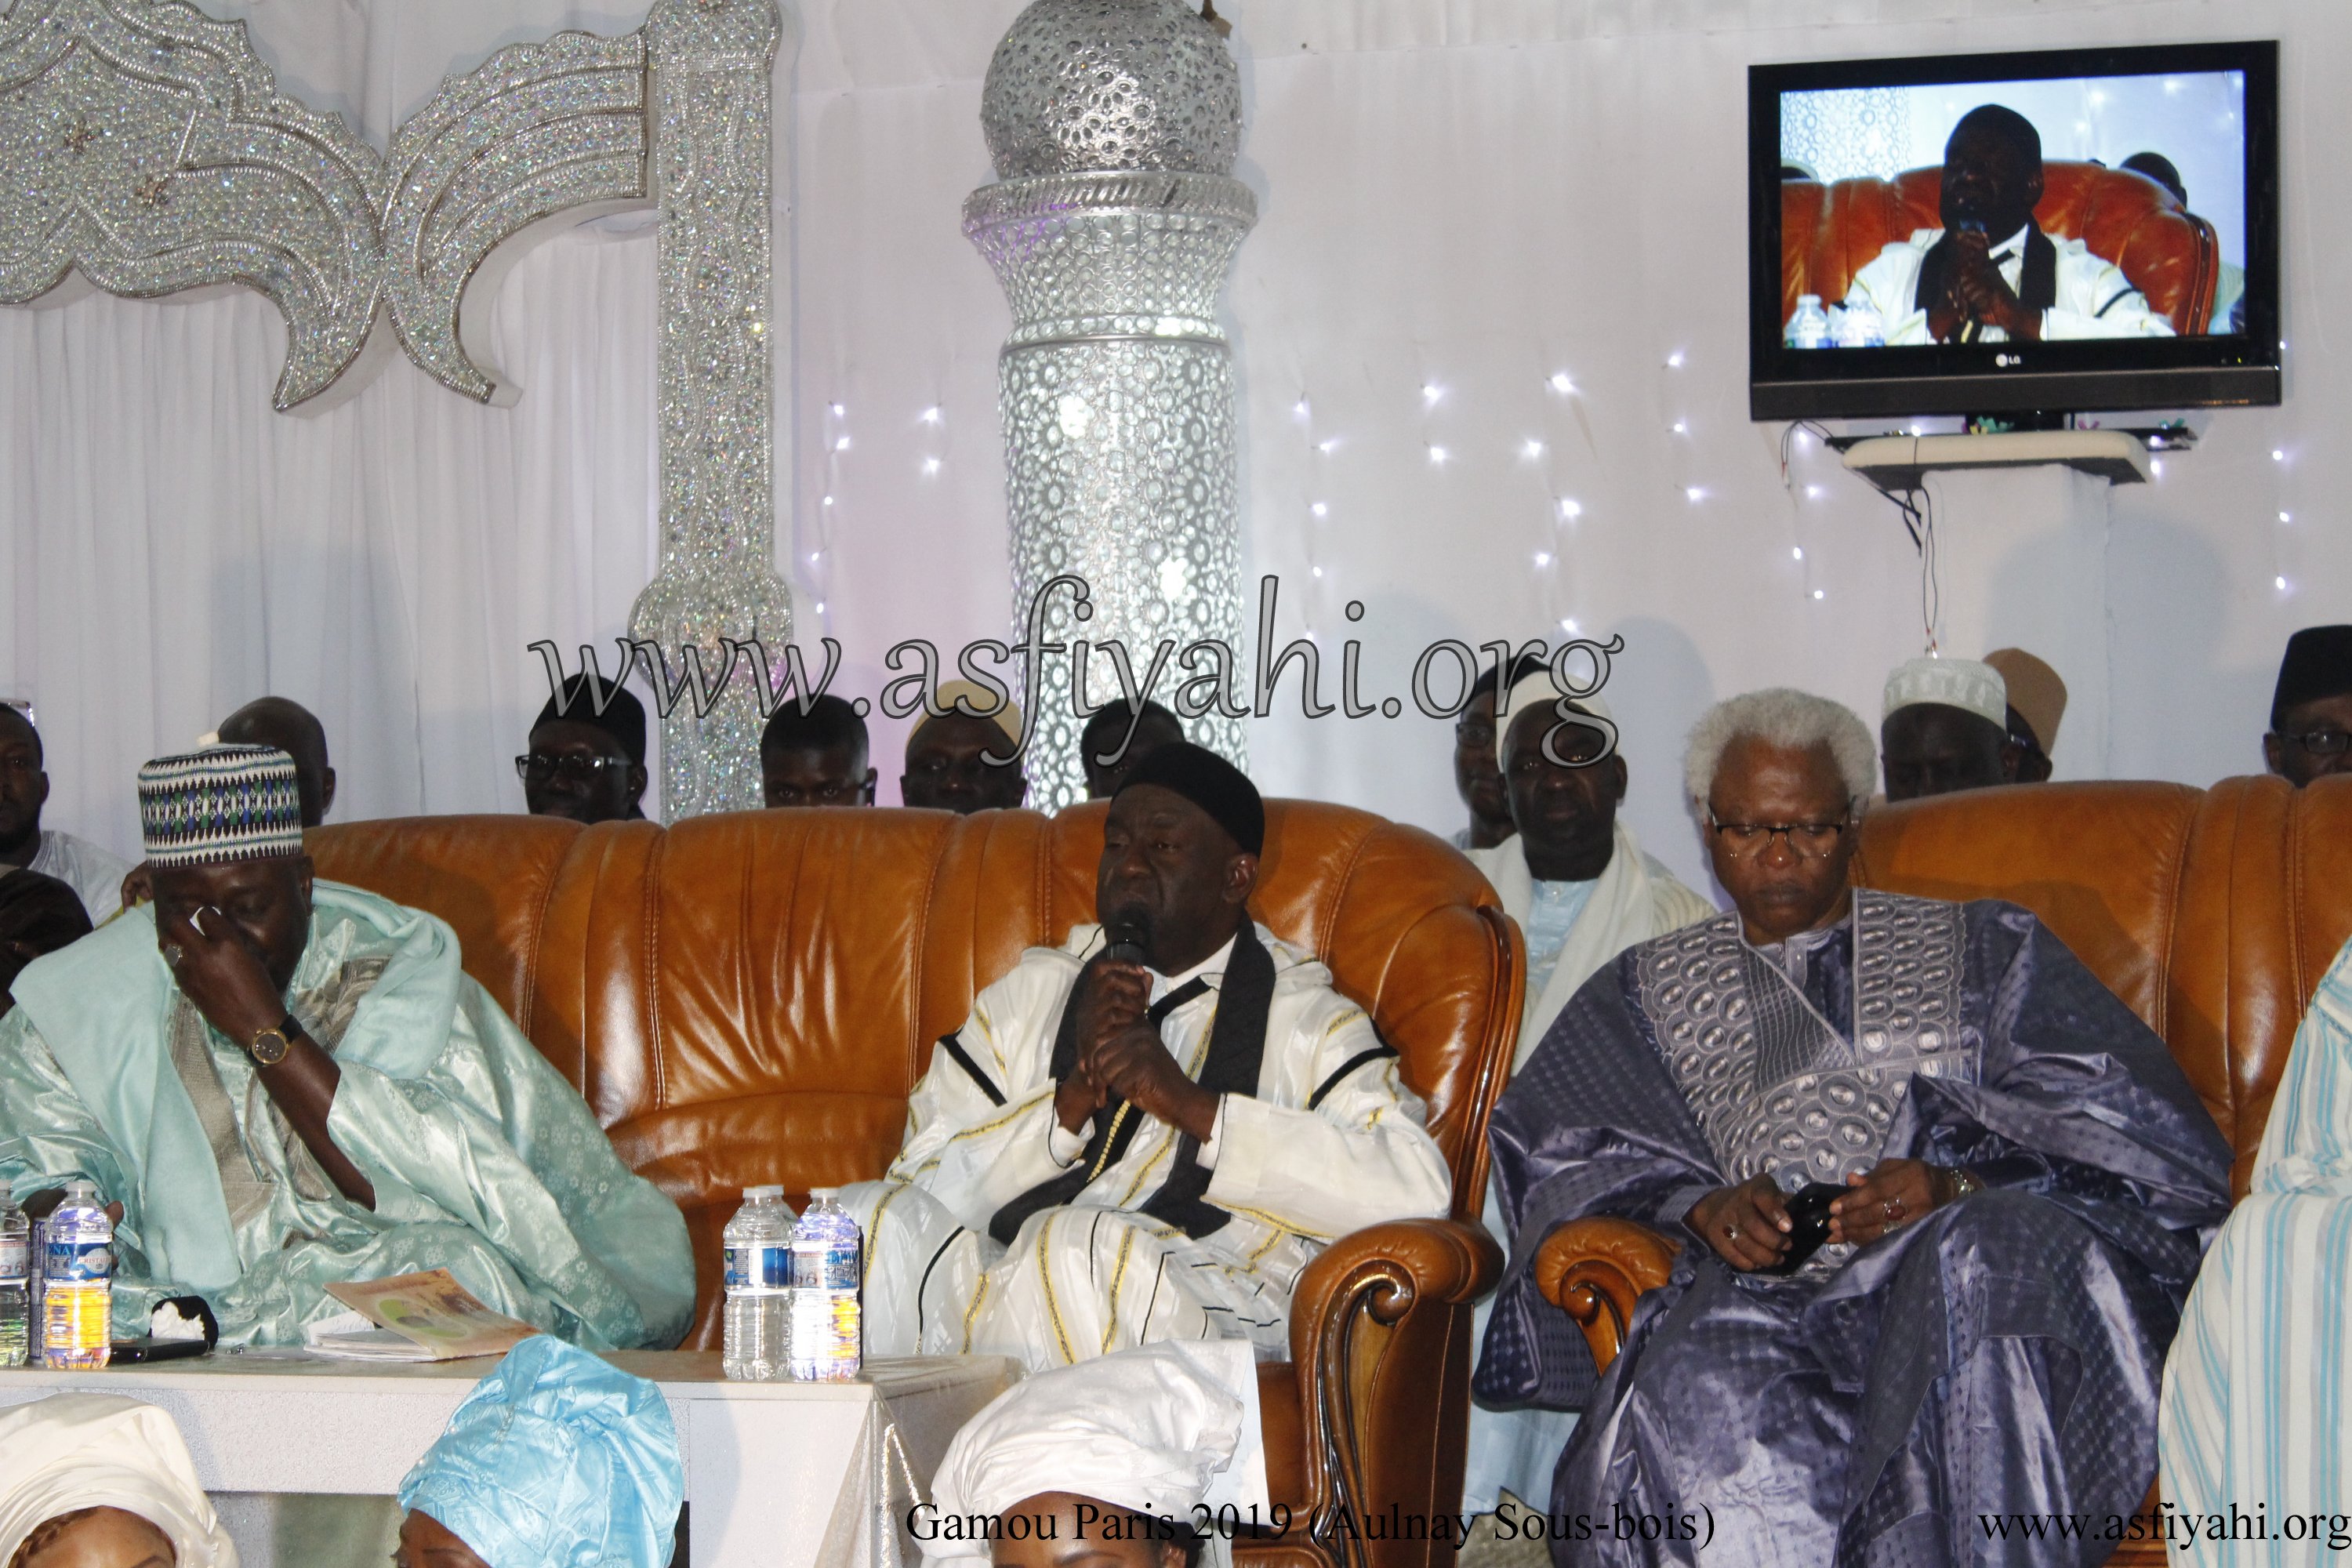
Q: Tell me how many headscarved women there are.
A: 3